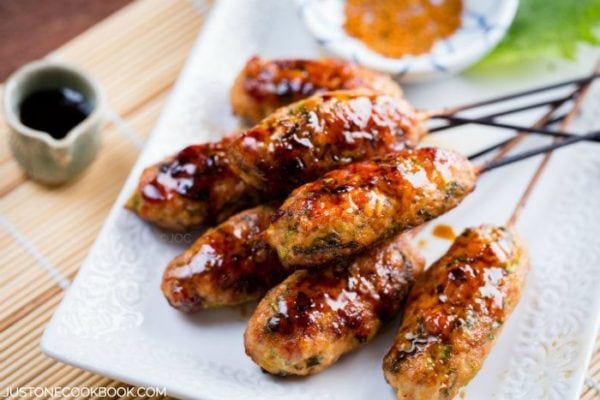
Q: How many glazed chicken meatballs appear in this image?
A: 7